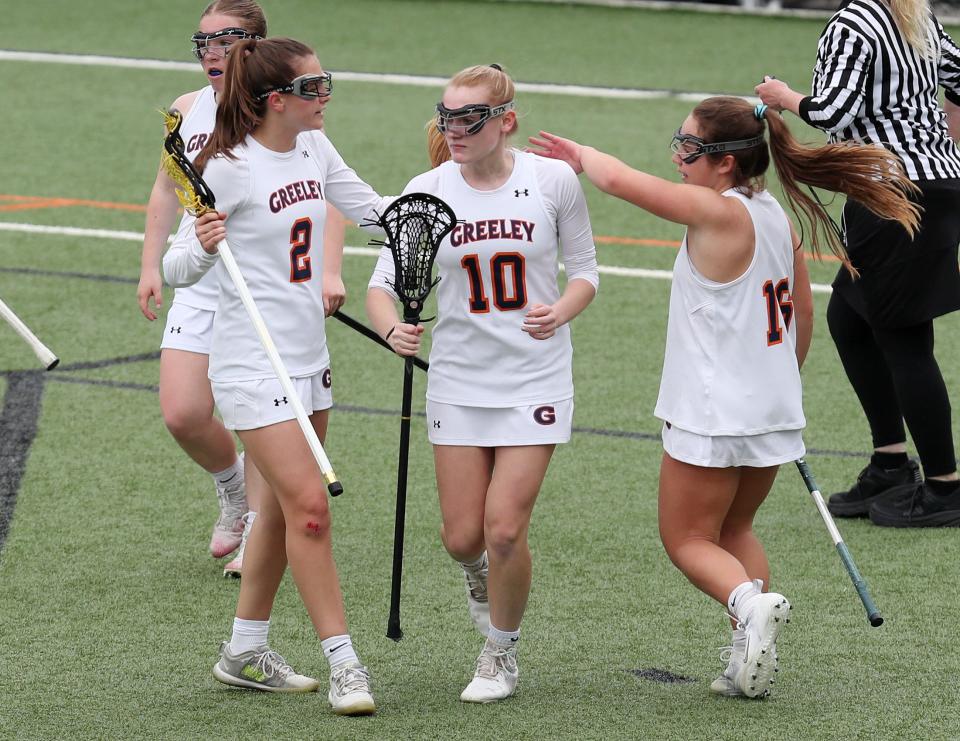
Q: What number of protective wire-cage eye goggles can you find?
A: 4